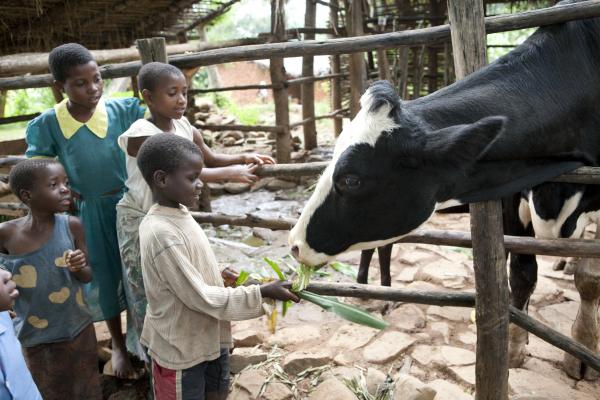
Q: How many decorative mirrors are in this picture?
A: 0